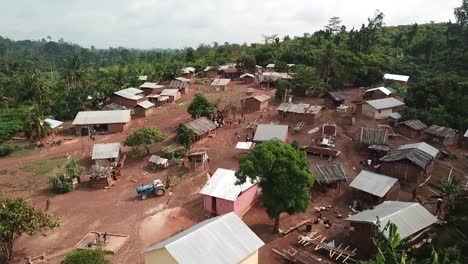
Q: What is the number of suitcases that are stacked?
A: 0